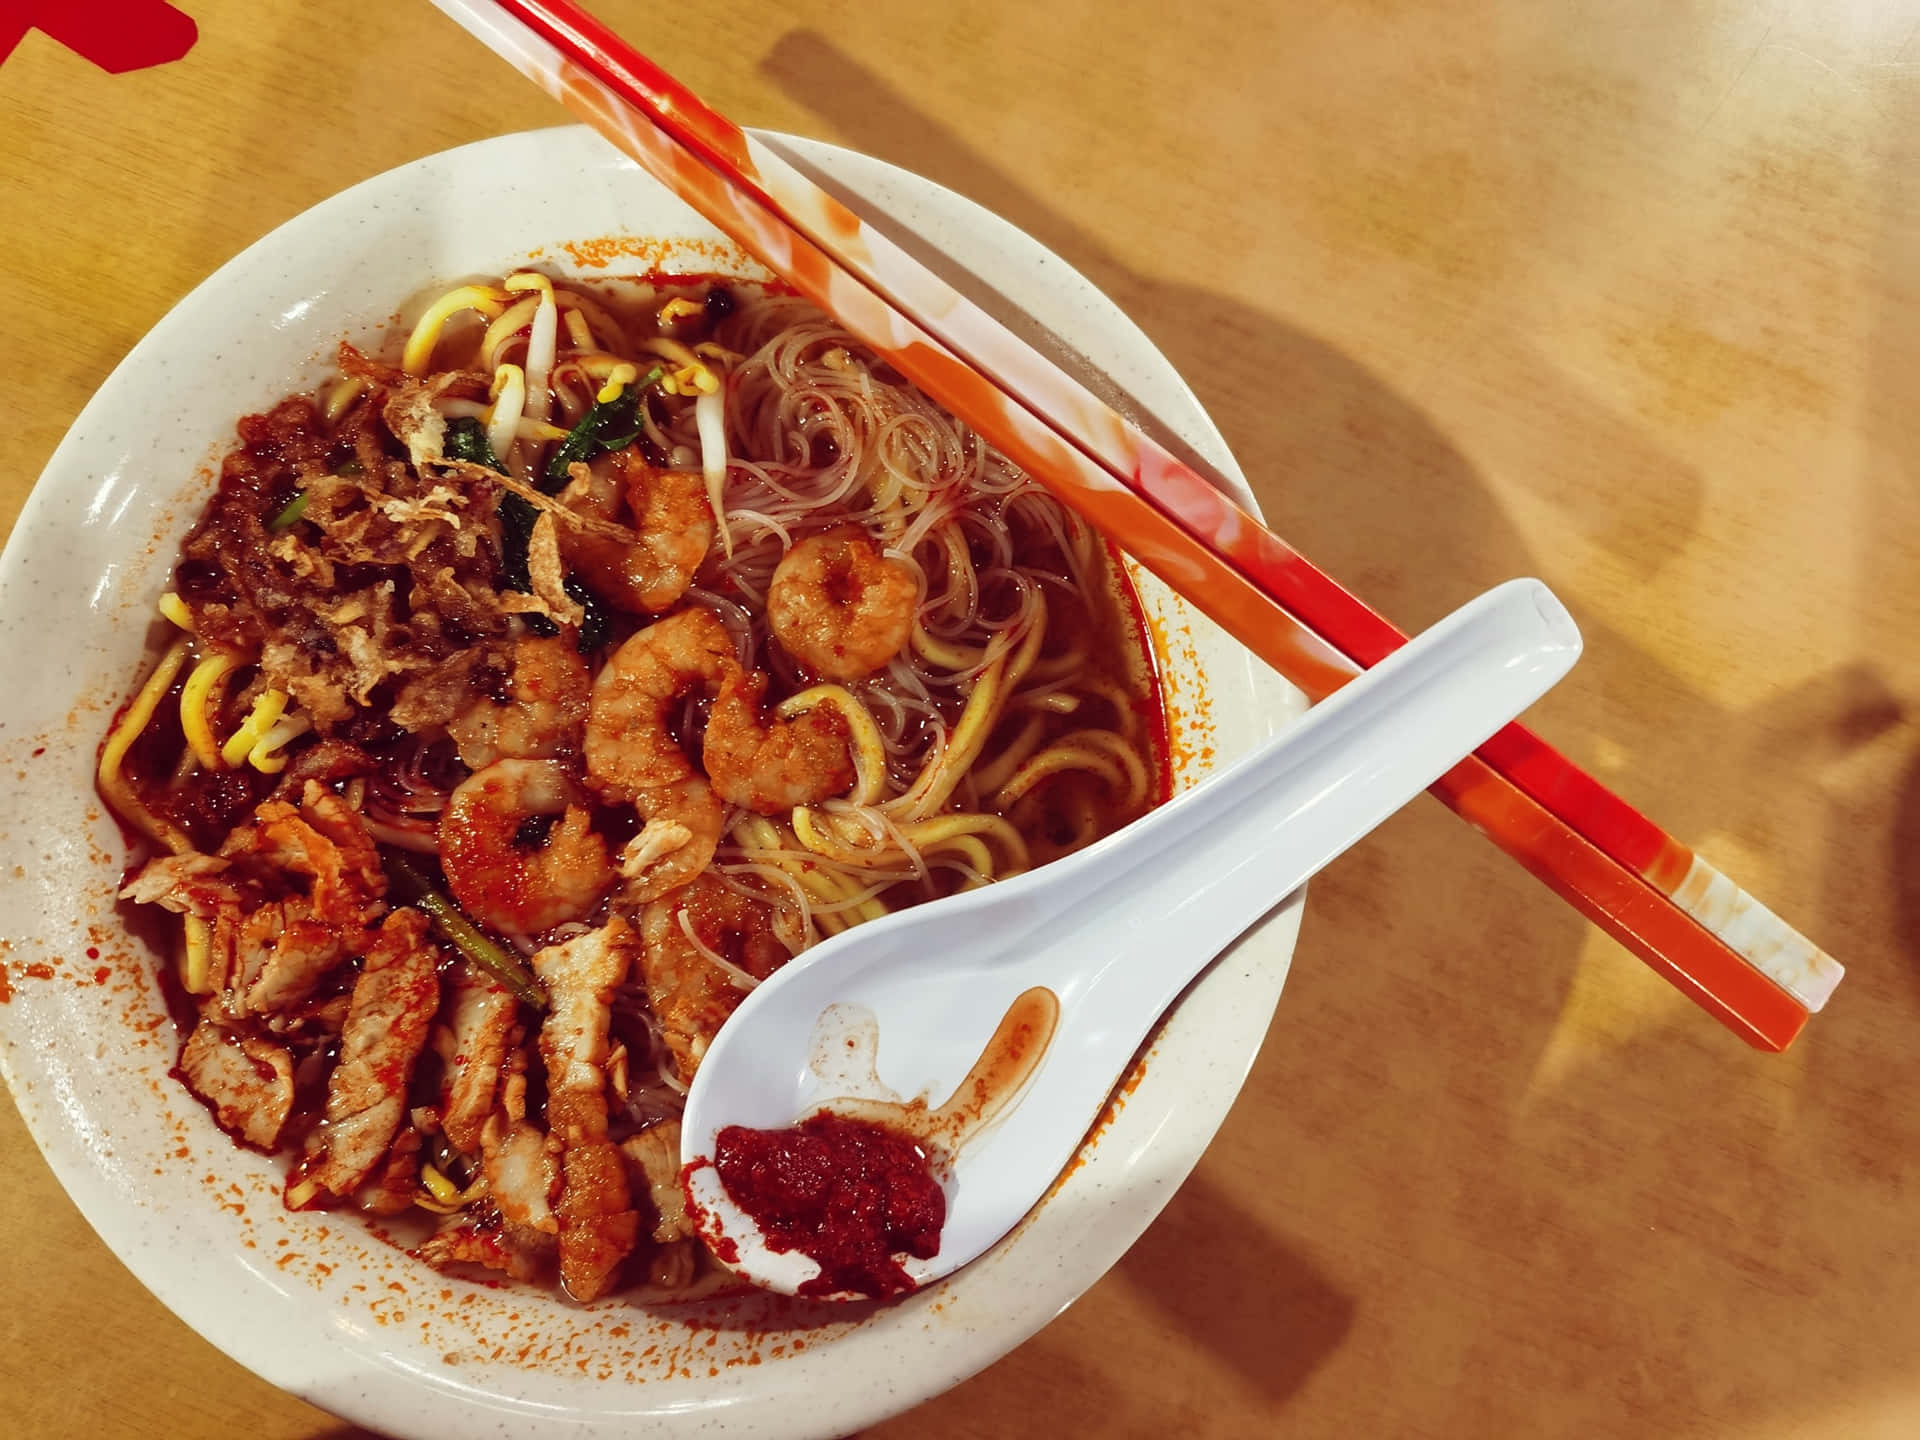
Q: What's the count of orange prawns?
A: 8